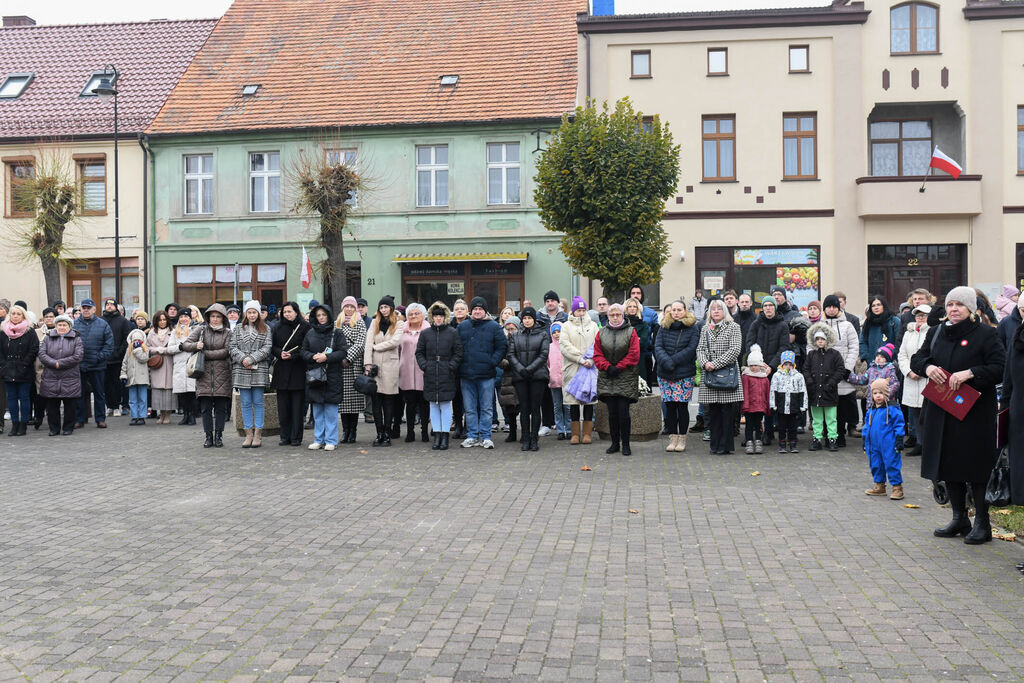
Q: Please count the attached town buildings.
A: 3